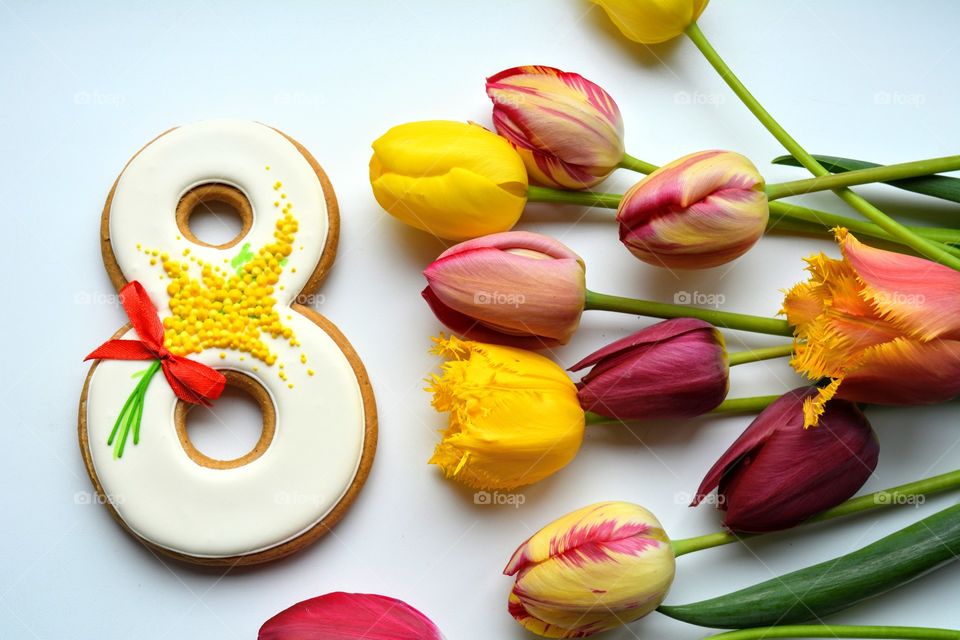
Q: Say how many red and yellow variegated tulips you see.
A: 3